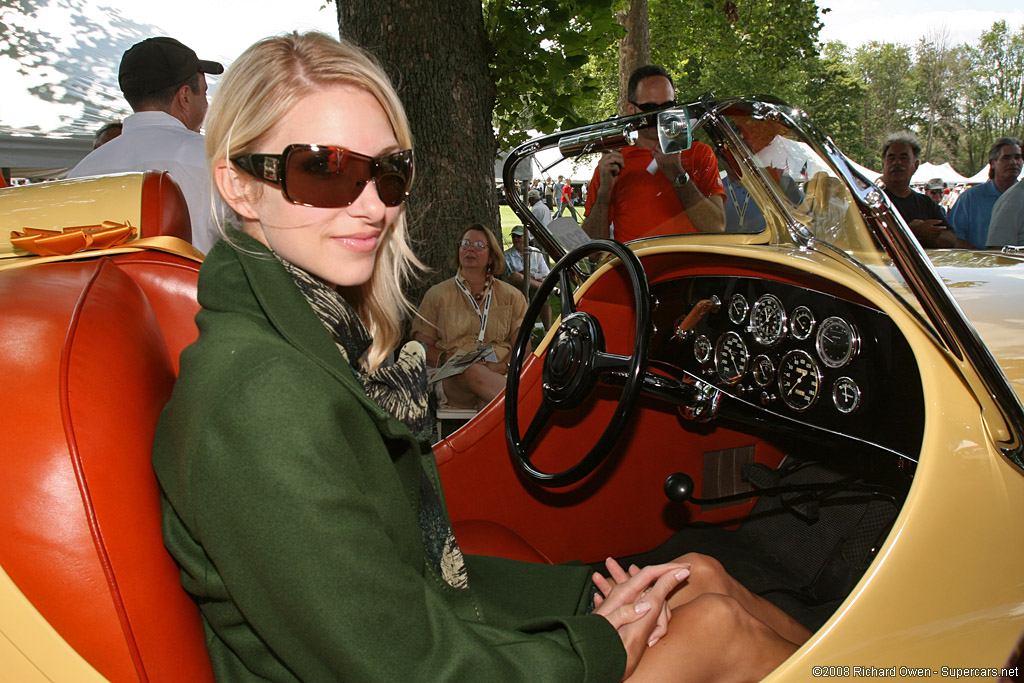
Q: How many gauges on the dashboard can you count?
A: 9